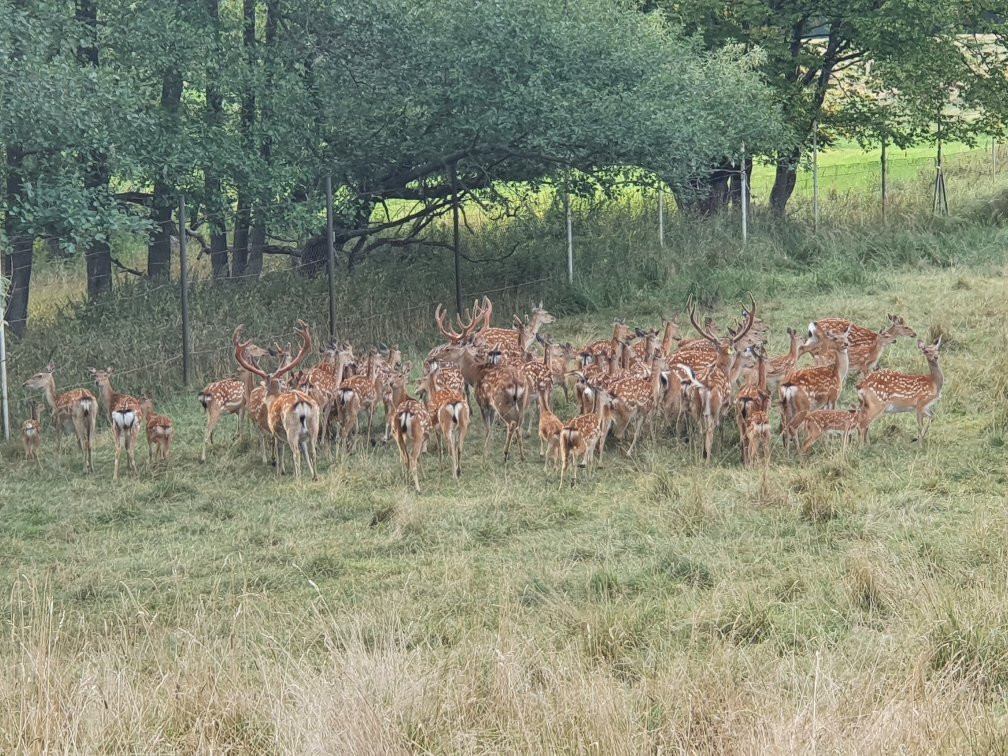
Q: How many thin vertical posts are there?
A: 11